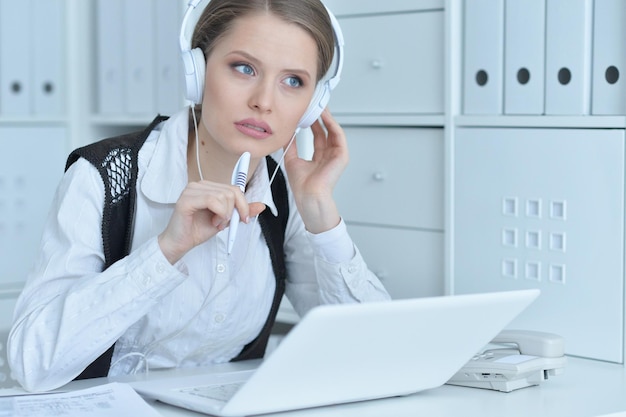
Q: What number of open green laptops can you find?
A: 0